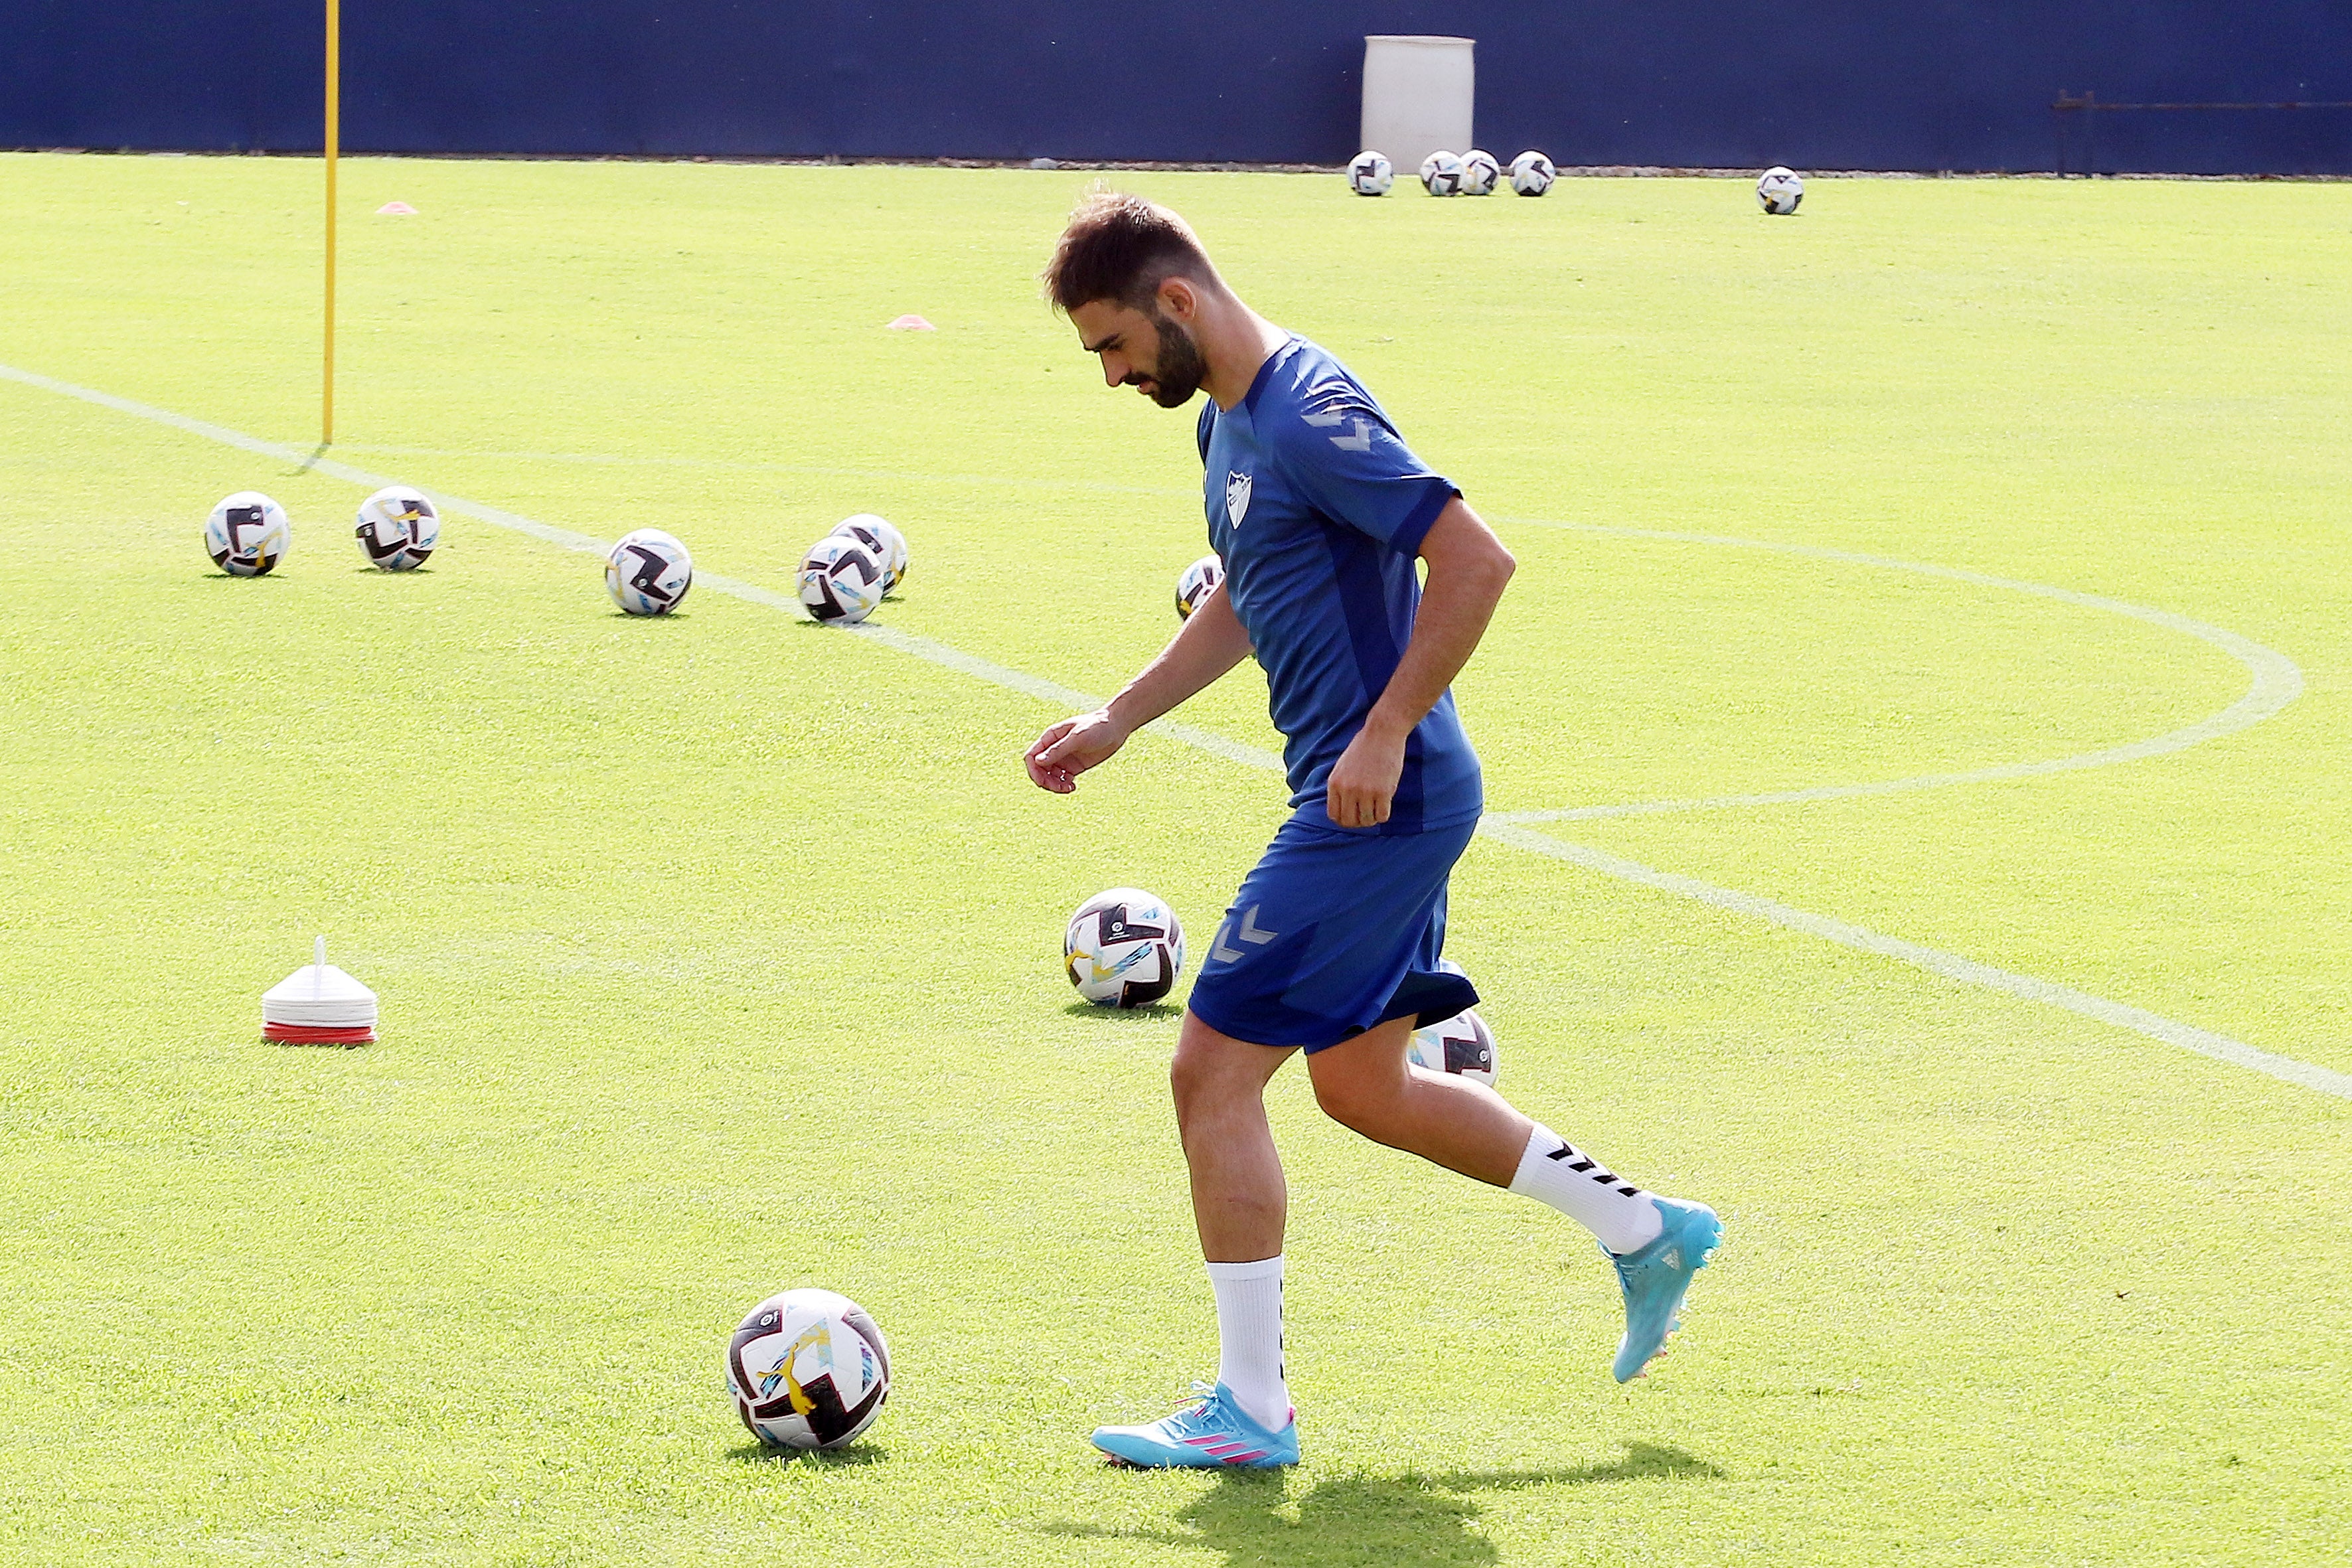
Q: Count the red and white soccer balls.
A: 0